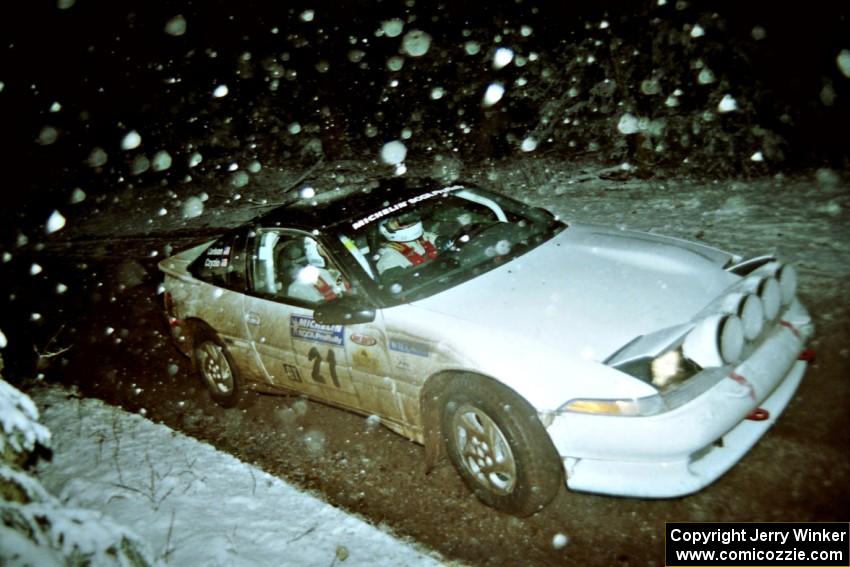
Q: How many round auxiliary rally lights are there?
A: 4